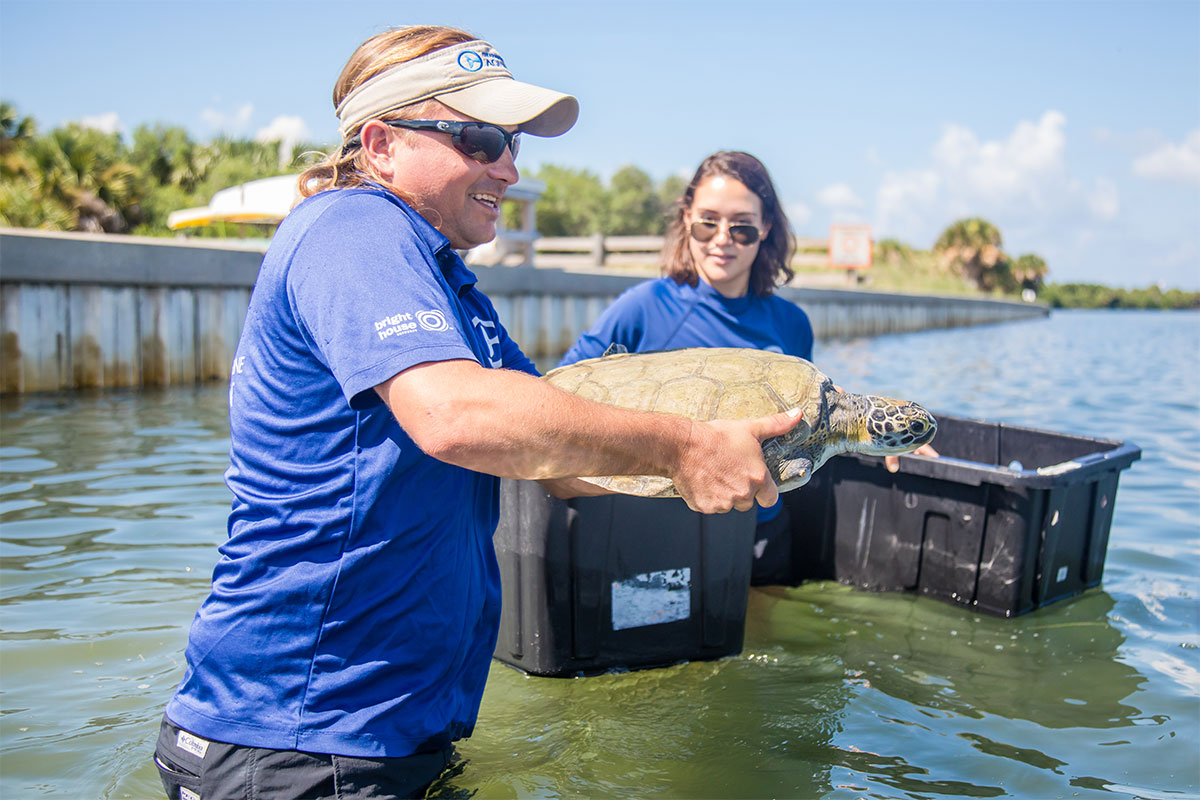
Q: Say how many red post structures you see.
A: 1